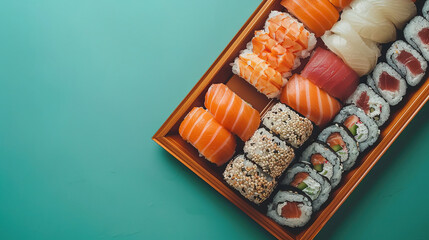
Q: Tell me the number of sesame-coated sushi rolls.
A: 3